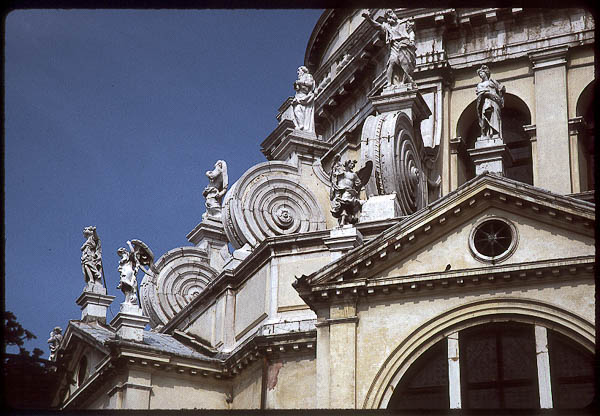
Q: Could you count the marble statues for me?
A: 8